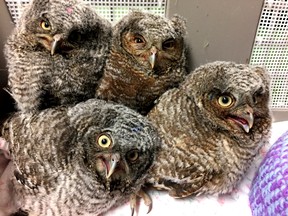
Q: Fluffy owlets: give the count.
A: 4